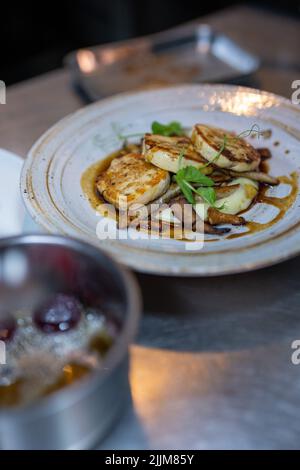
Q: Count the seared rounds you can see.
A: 3